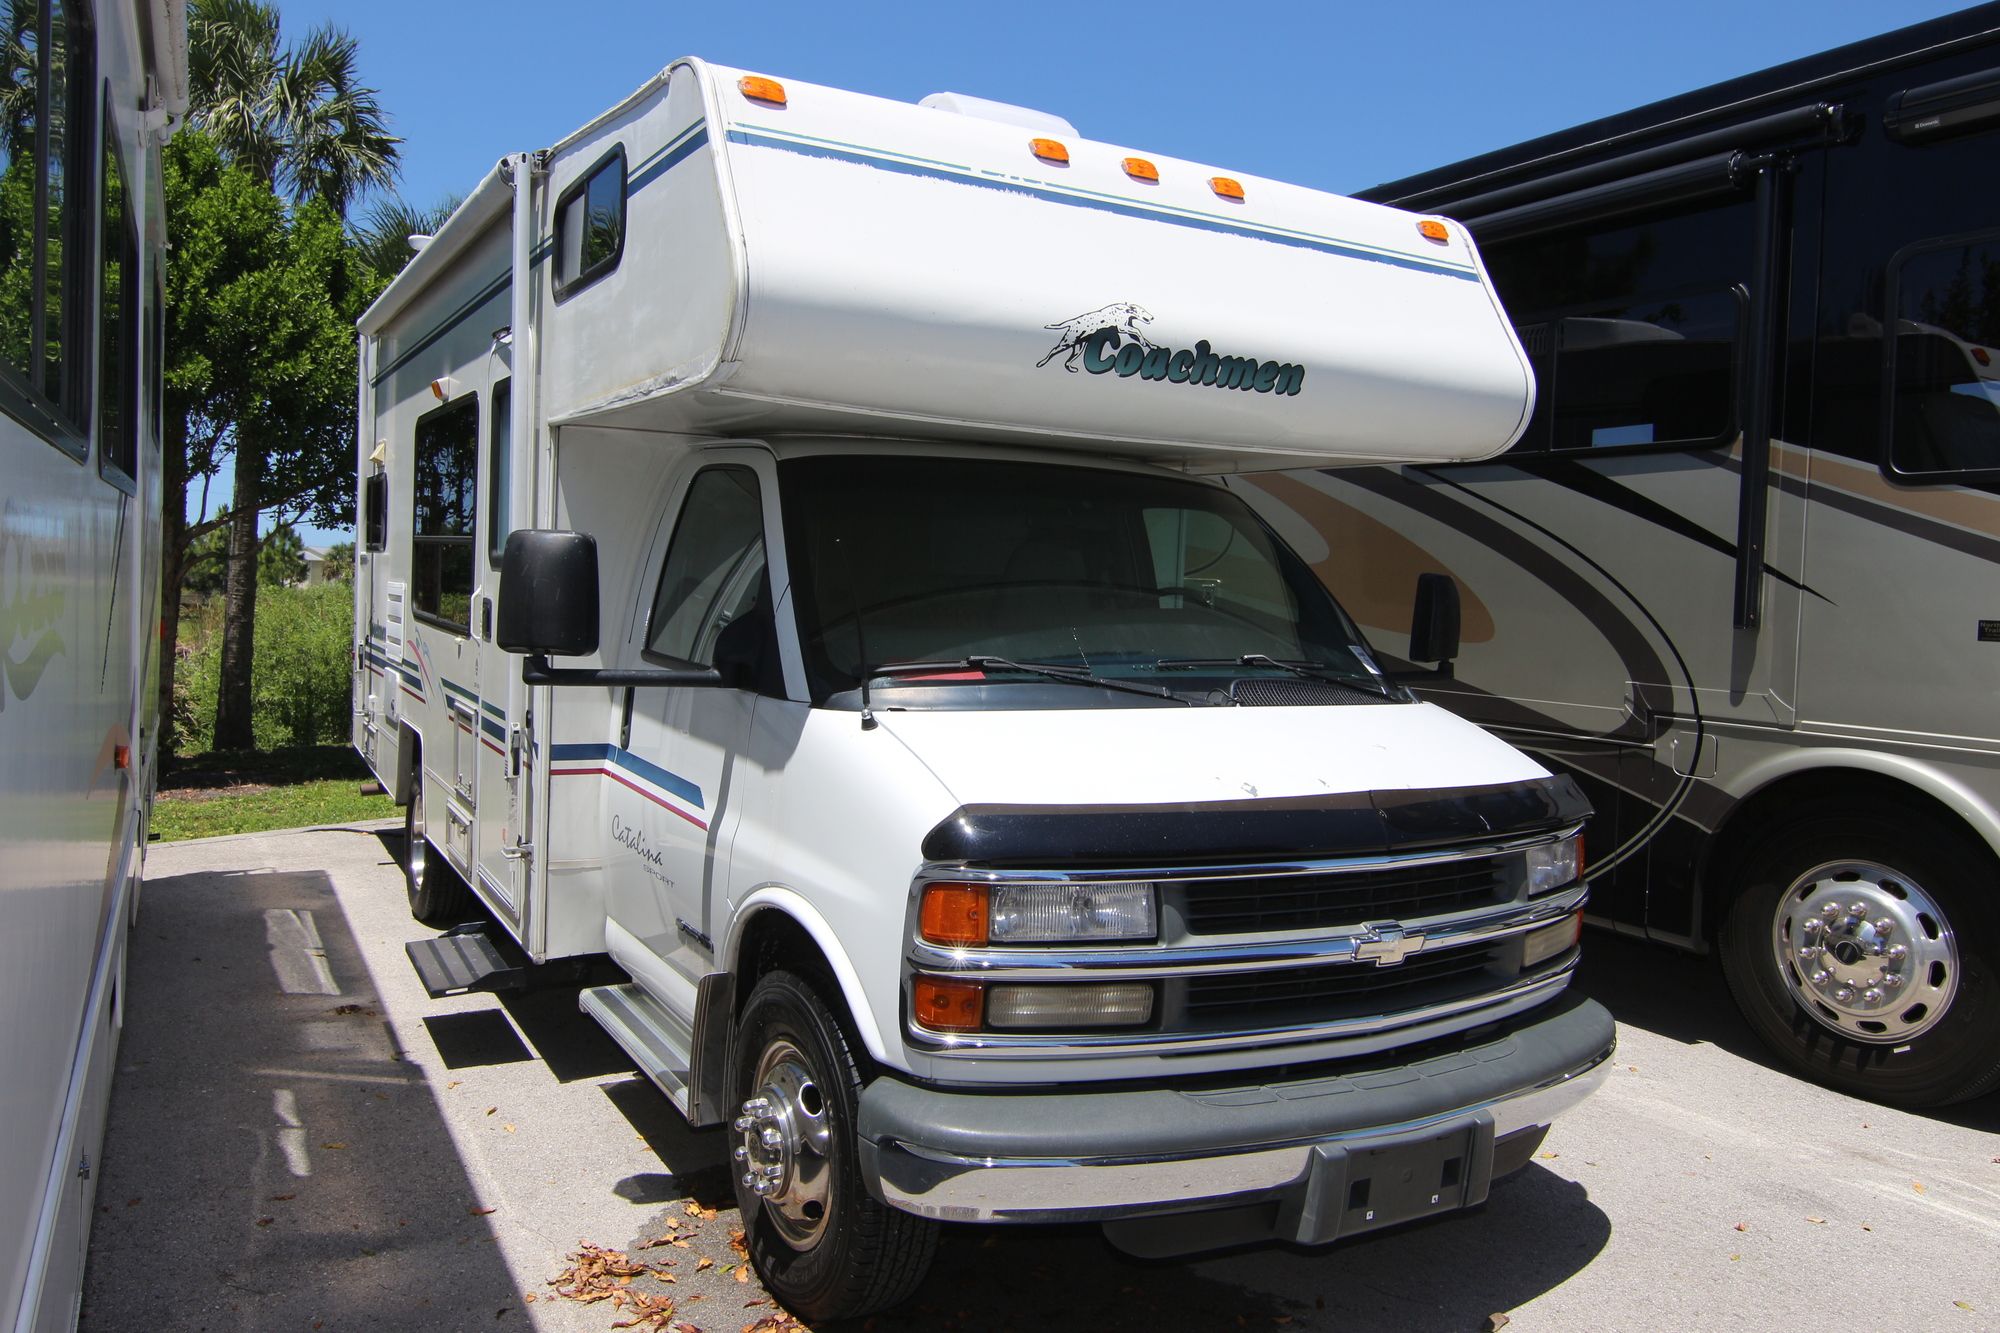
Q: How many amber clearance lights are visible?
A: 5